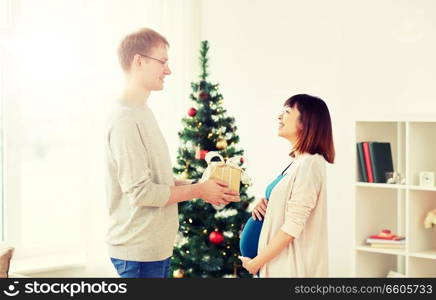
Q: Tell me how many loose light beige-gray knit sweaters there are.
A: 1